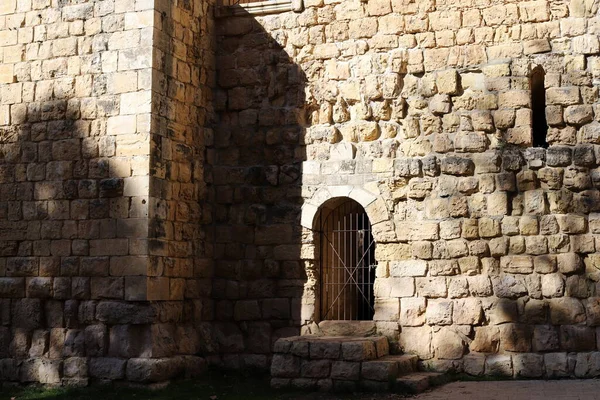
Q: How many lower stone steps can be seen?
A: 3